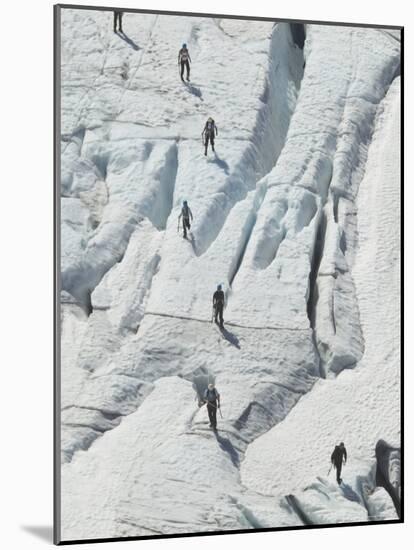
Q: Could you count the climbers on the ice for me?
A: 7